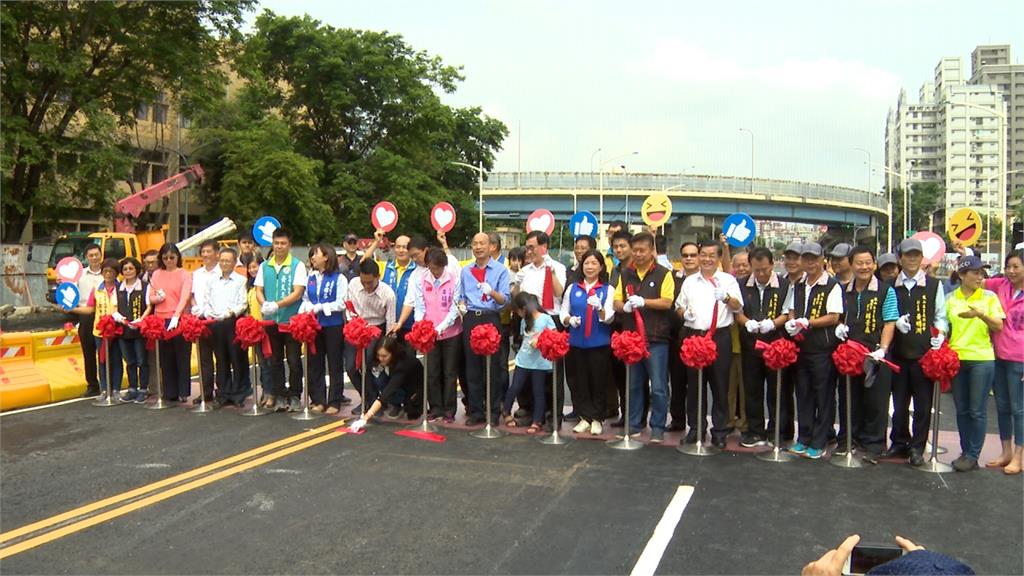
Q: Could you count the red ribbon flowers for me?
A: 14